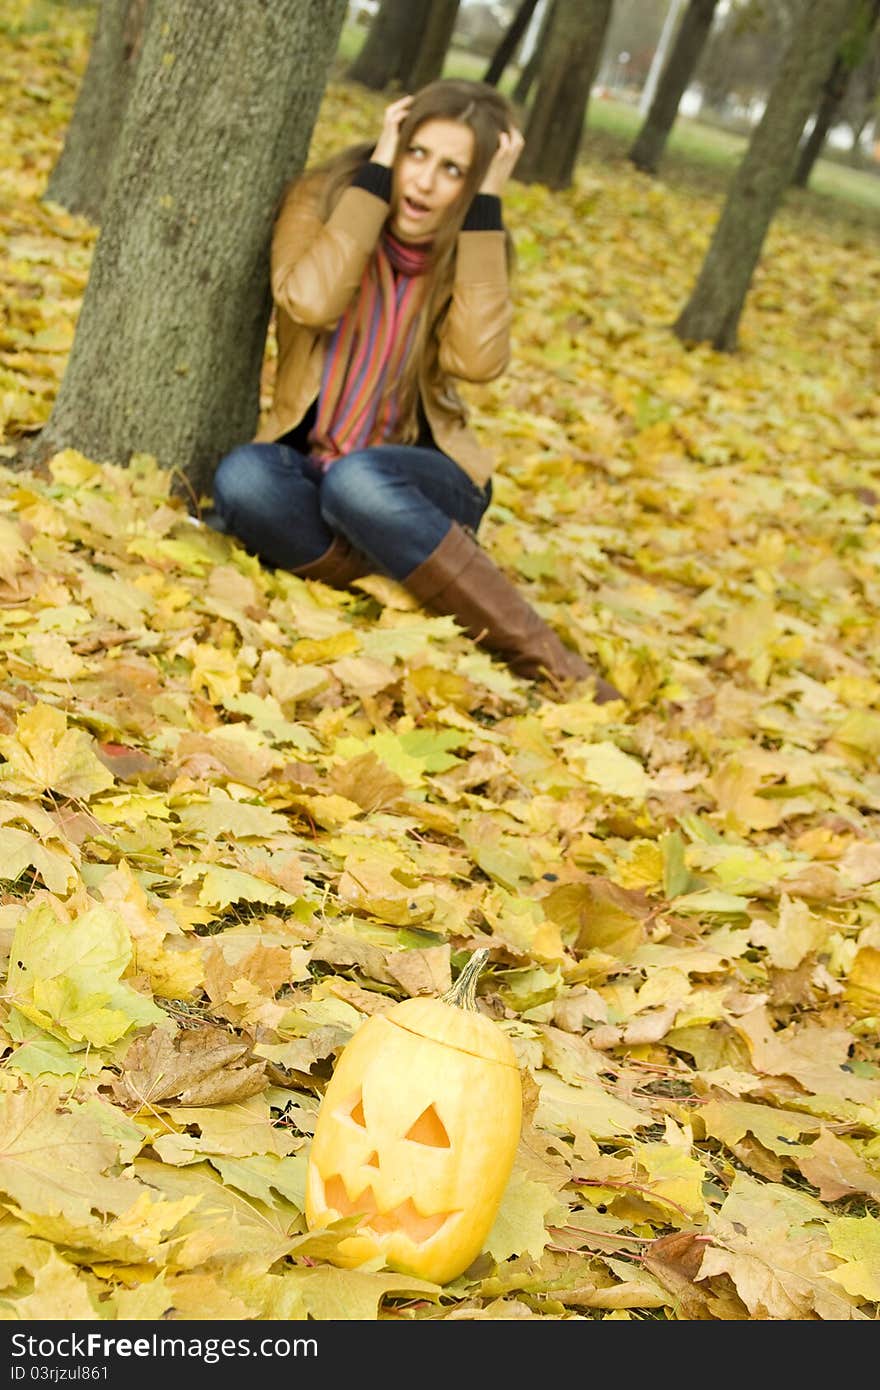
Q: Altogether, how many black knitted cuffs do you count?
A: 2